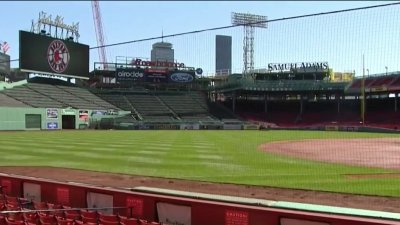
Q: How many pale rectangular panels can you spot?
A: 4